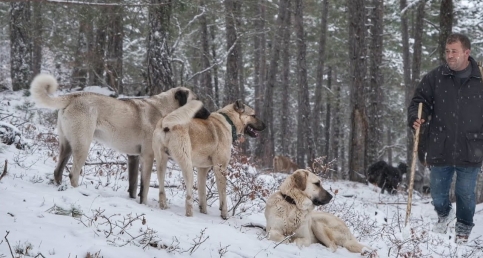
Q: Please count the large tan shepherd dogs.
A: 3